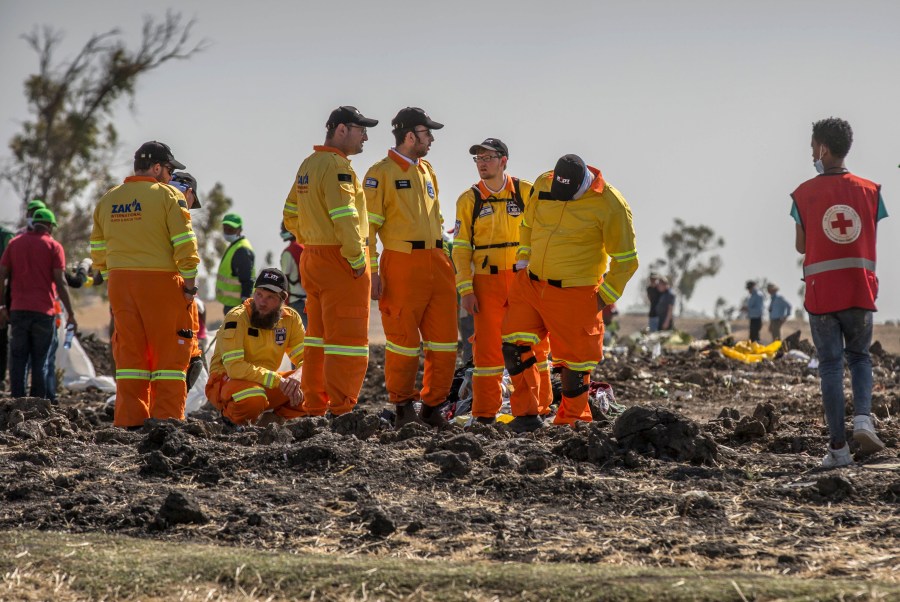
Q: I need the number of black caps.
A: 7